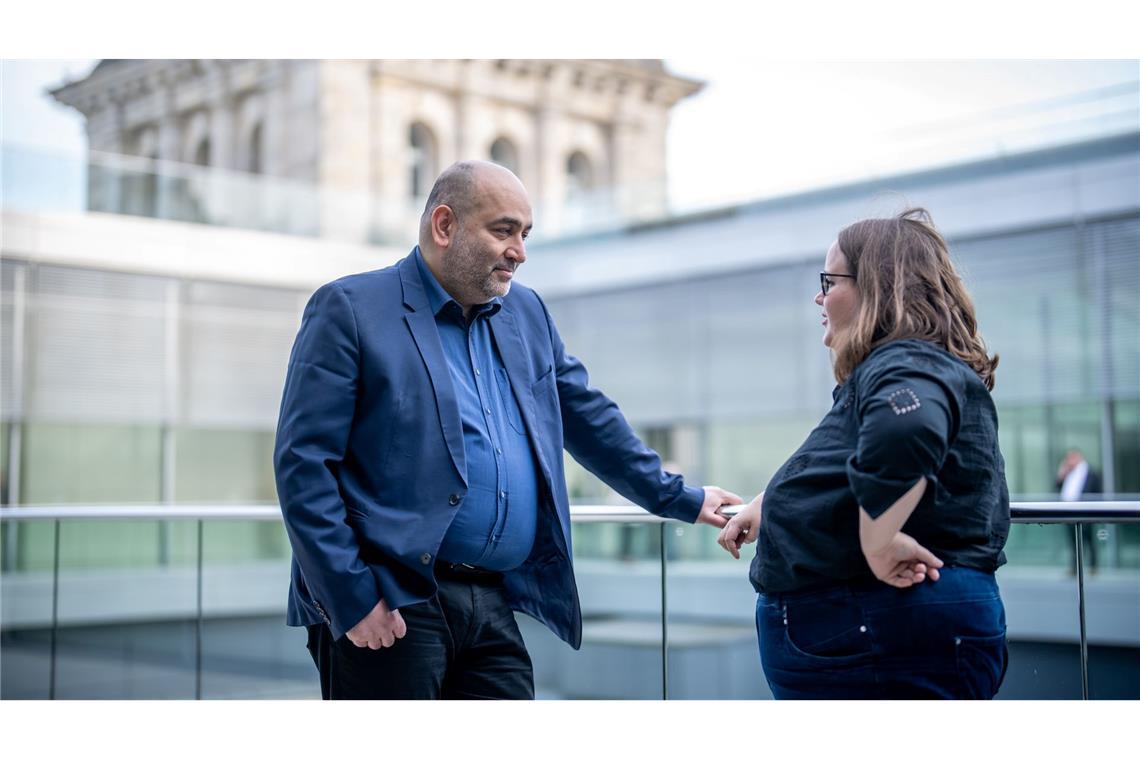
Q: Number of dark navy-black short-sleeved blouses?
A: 1